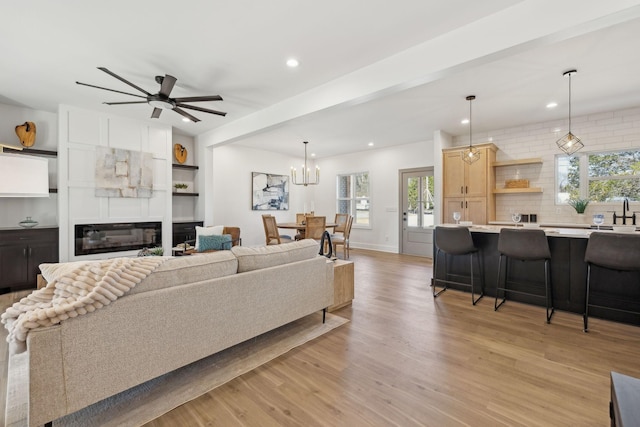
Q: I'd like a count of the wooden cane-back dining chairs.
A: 6